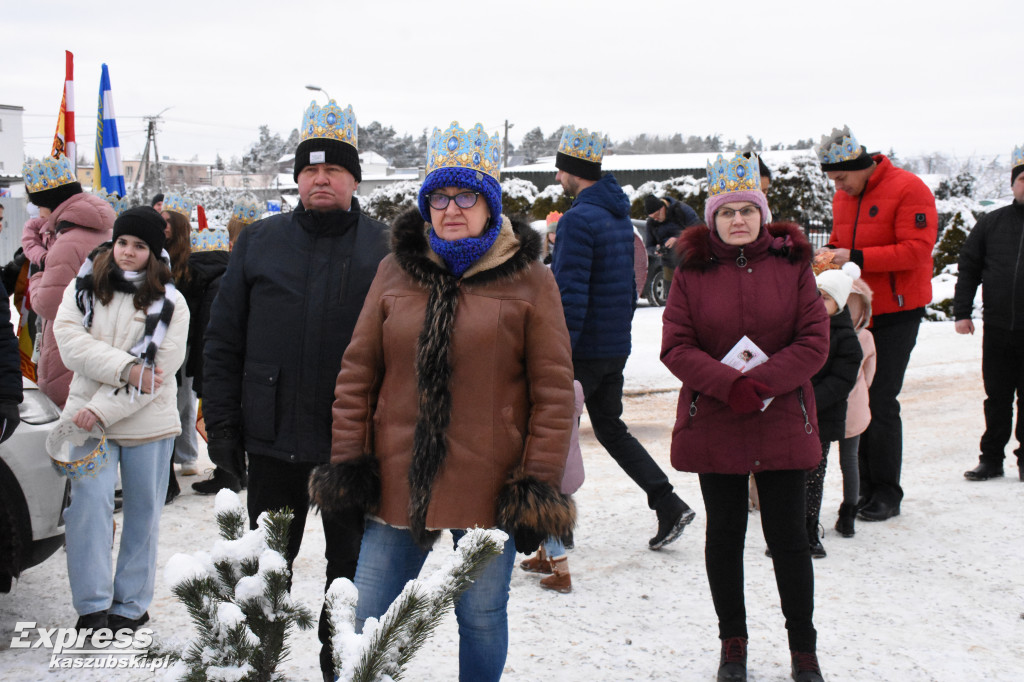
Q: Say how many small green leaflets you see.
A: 0